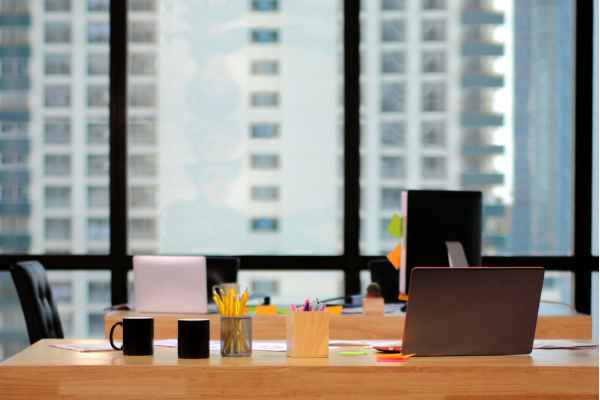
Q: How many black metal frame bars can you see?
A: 4